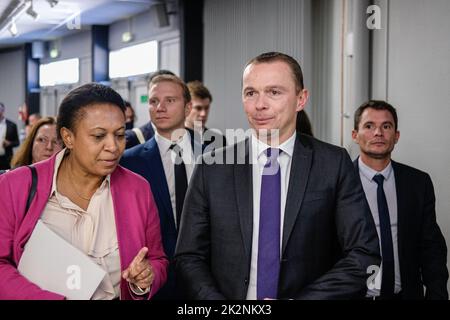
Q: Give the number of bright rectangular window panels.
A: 2